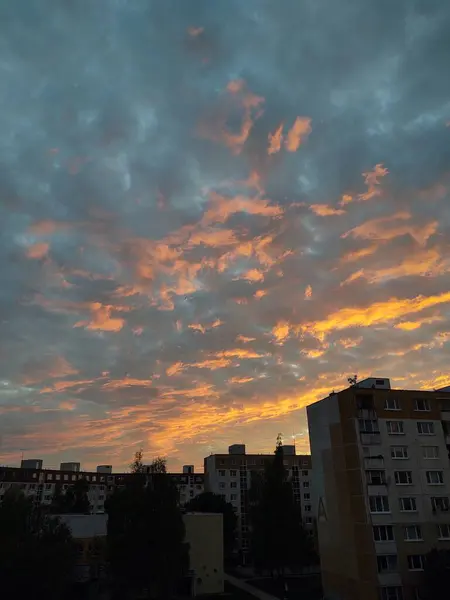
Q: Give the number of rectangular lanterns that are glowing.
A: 0